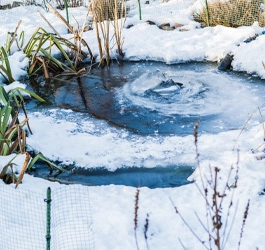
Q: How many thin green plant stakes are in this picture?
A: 4